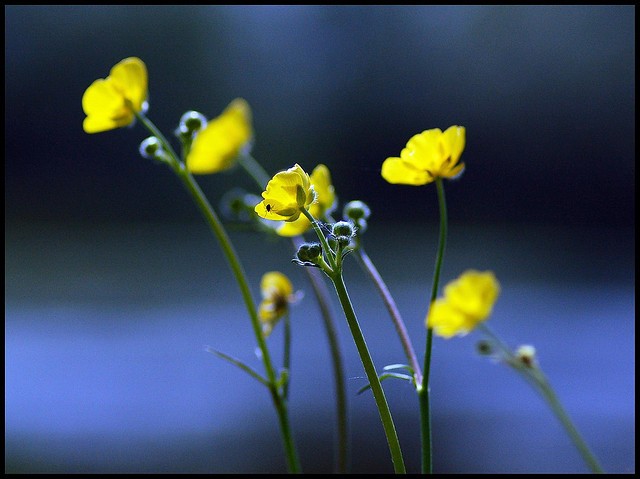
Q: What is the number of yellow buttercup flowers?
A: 7